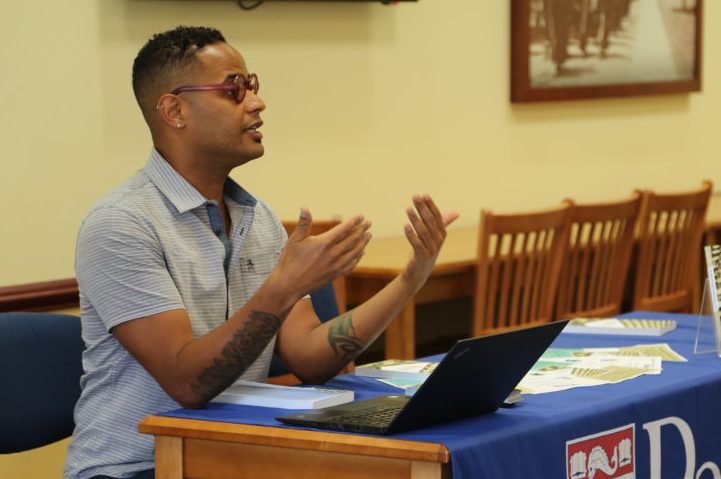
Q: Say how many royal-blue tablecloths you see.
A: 1